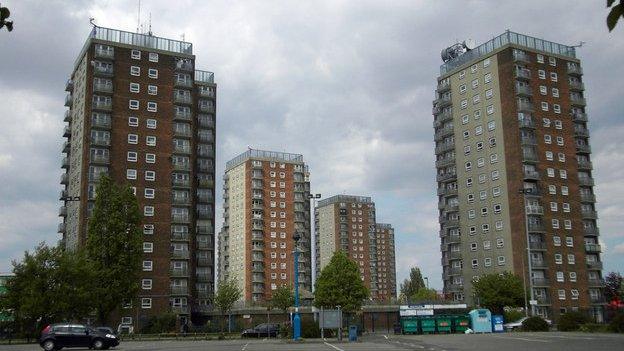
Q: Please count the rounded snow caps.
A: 0